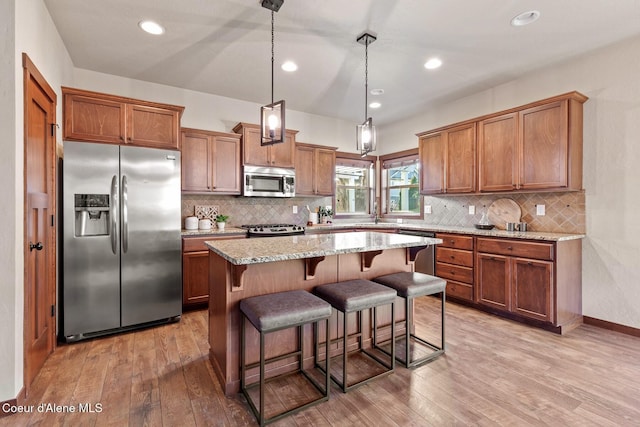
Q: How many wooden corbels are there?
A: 4